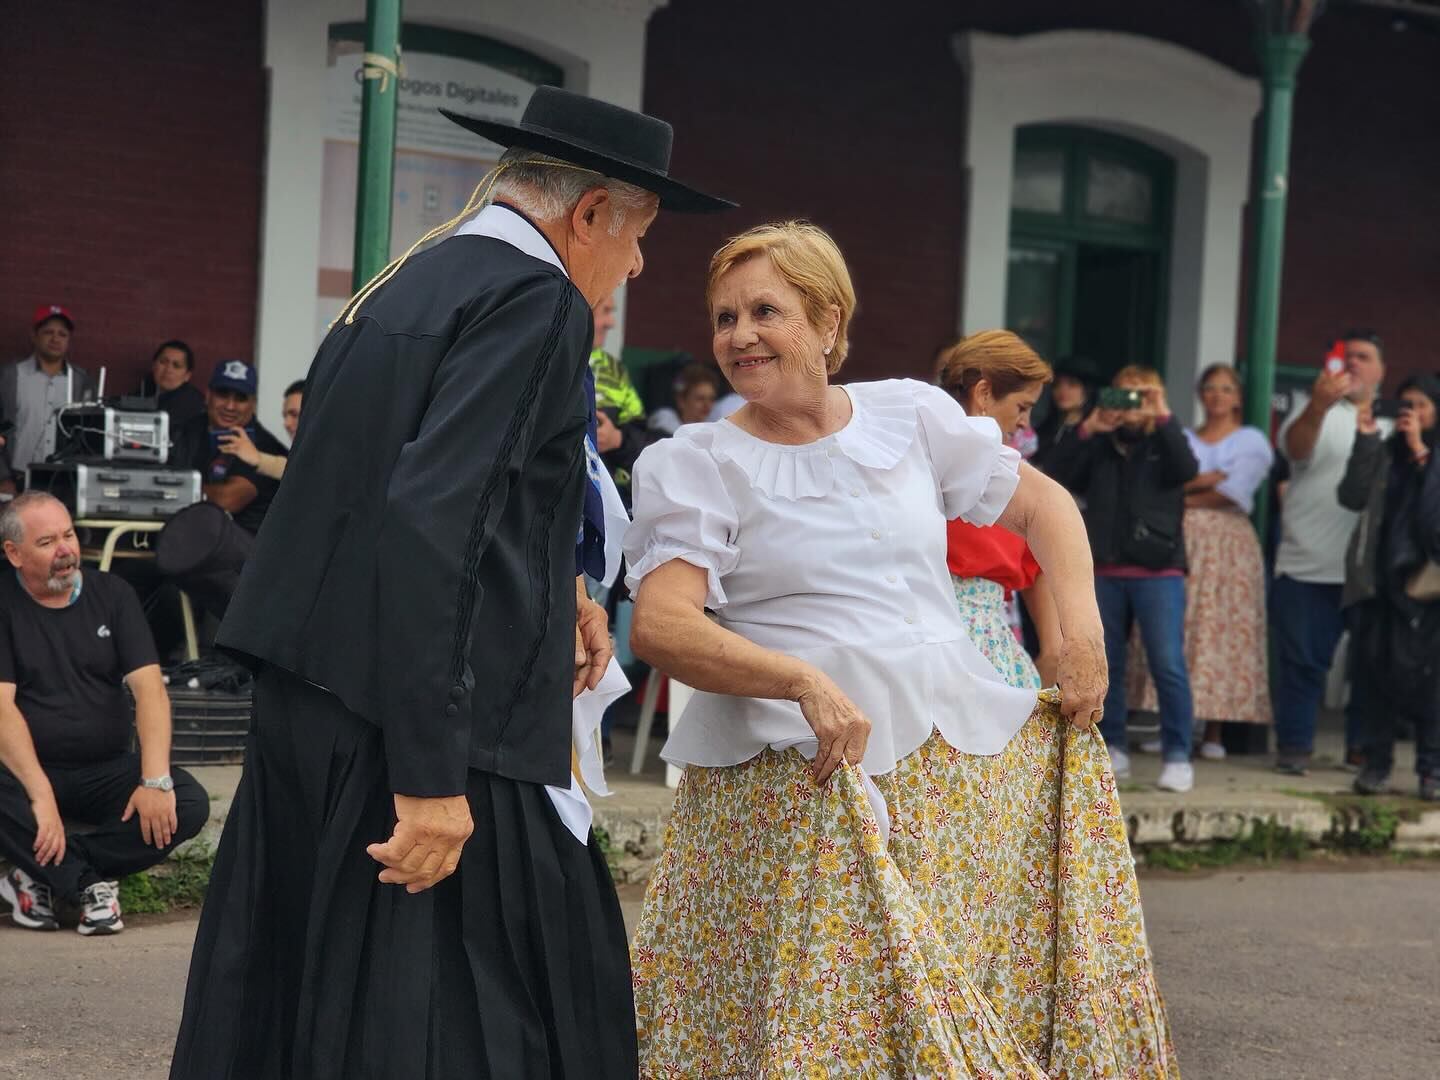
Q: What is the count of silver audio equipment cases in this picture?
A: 2